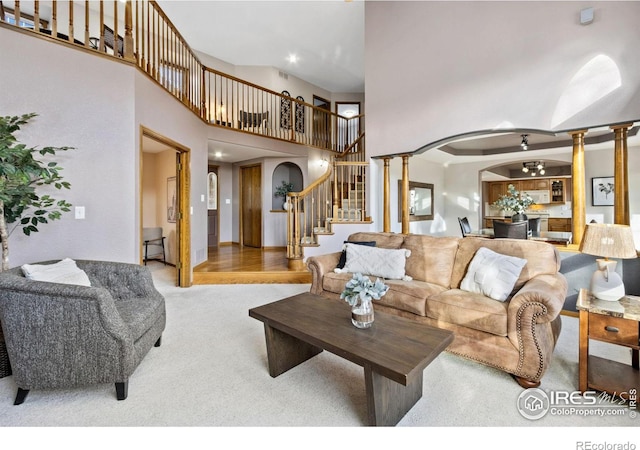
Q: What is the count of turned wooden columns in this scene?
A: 4